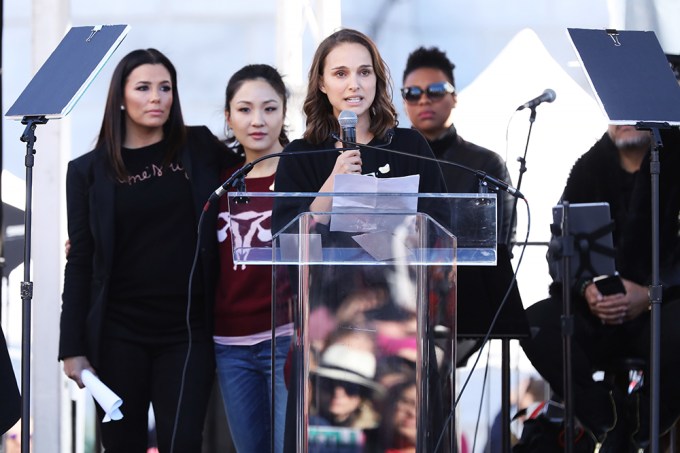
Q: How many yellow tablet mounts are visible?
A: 0